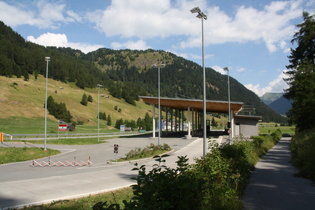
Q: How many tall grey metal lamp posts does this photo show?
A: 5